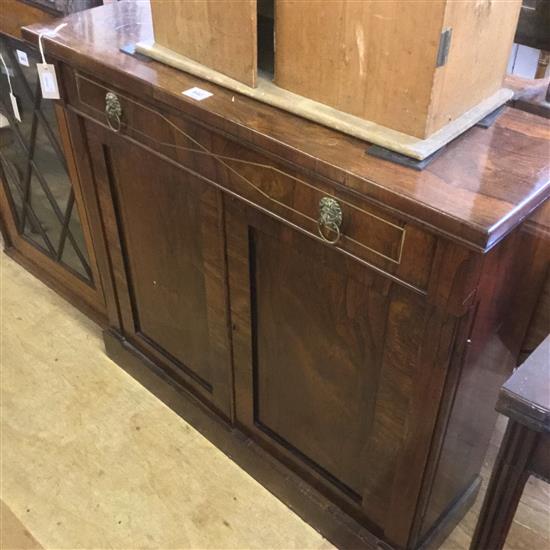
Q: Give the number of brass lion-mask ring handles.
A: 2